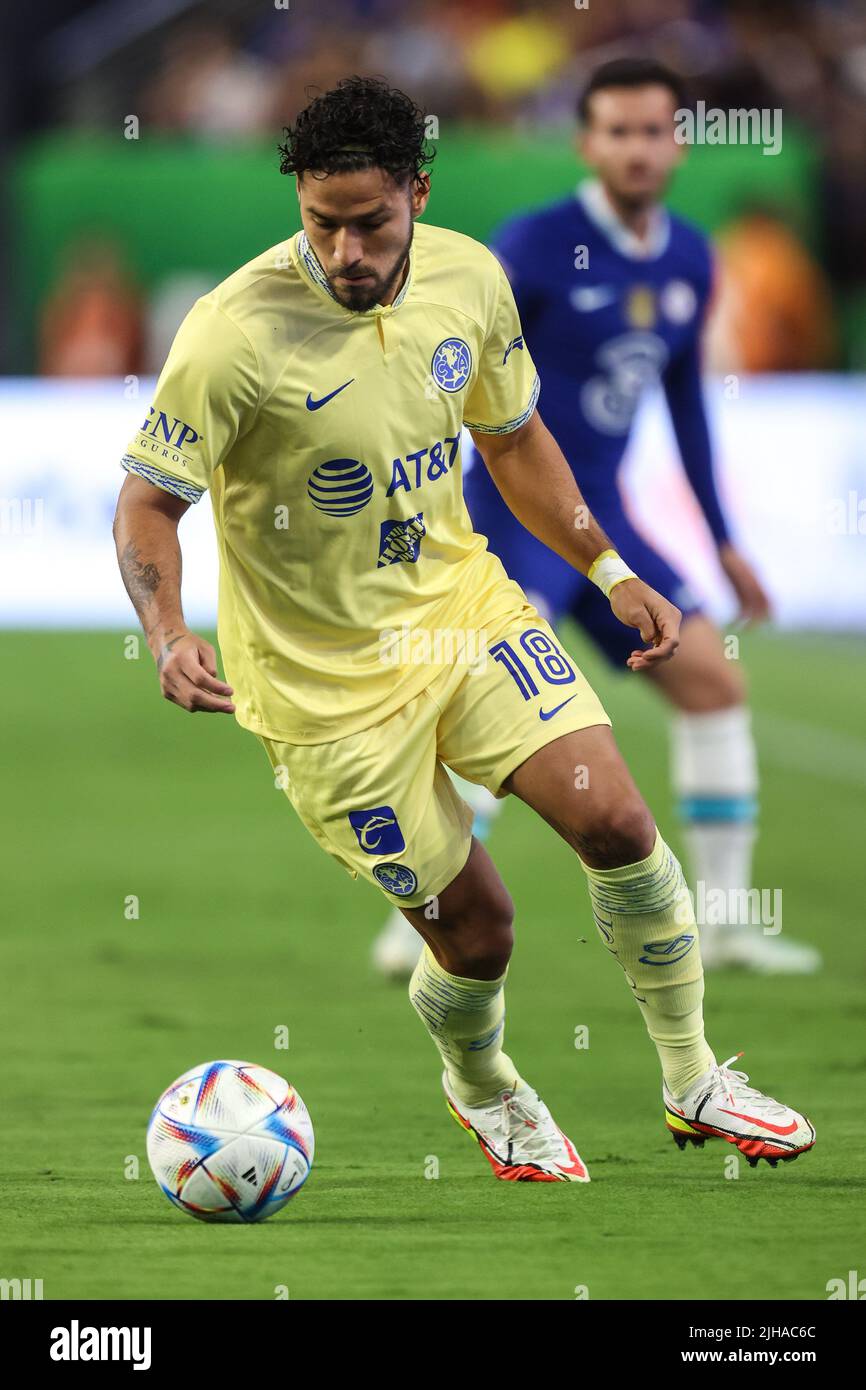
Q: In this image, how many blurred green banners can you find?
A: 1